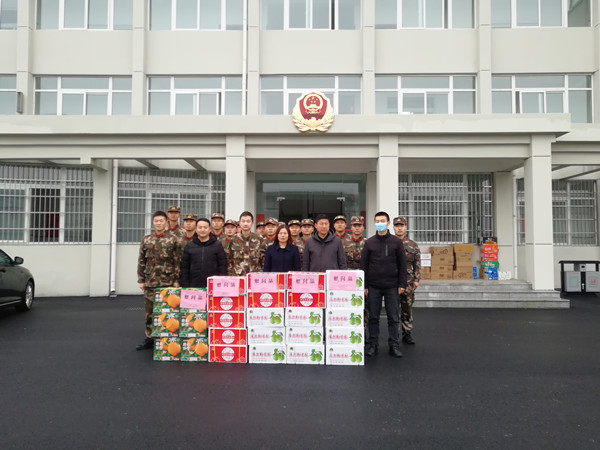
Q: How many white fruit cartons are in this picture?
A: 11